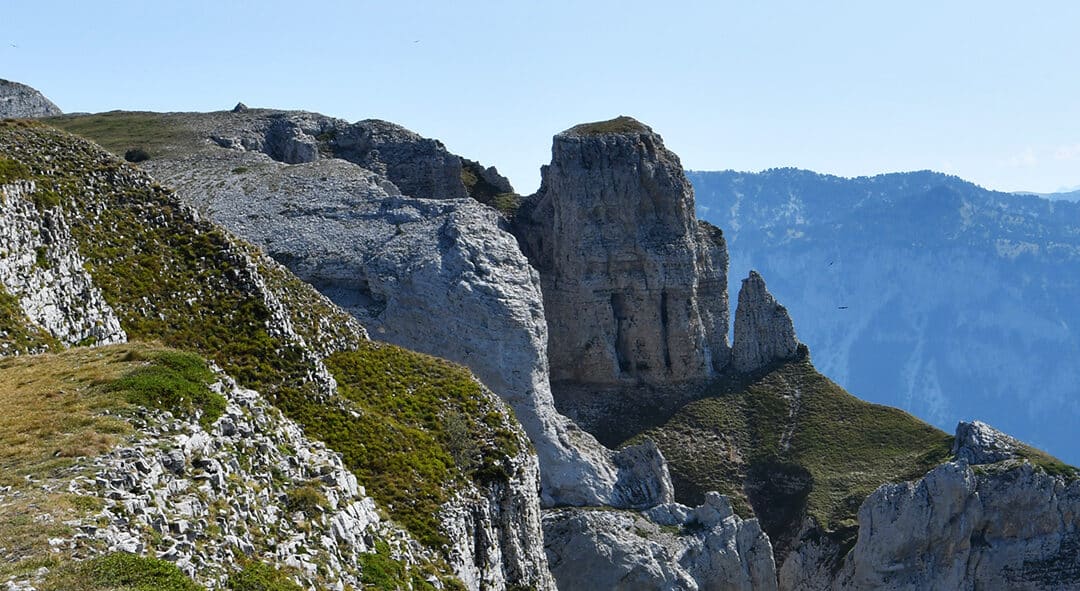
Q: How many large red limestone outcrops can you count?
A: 0